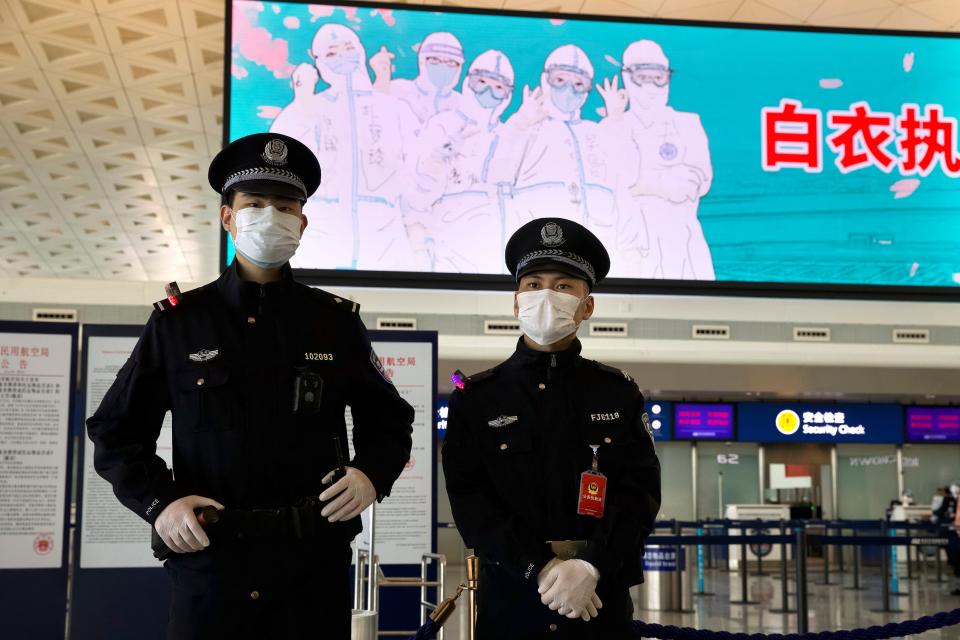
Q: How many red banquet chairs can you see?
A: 0